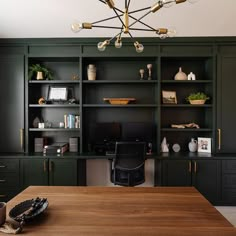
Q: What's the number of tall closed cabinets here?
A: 2